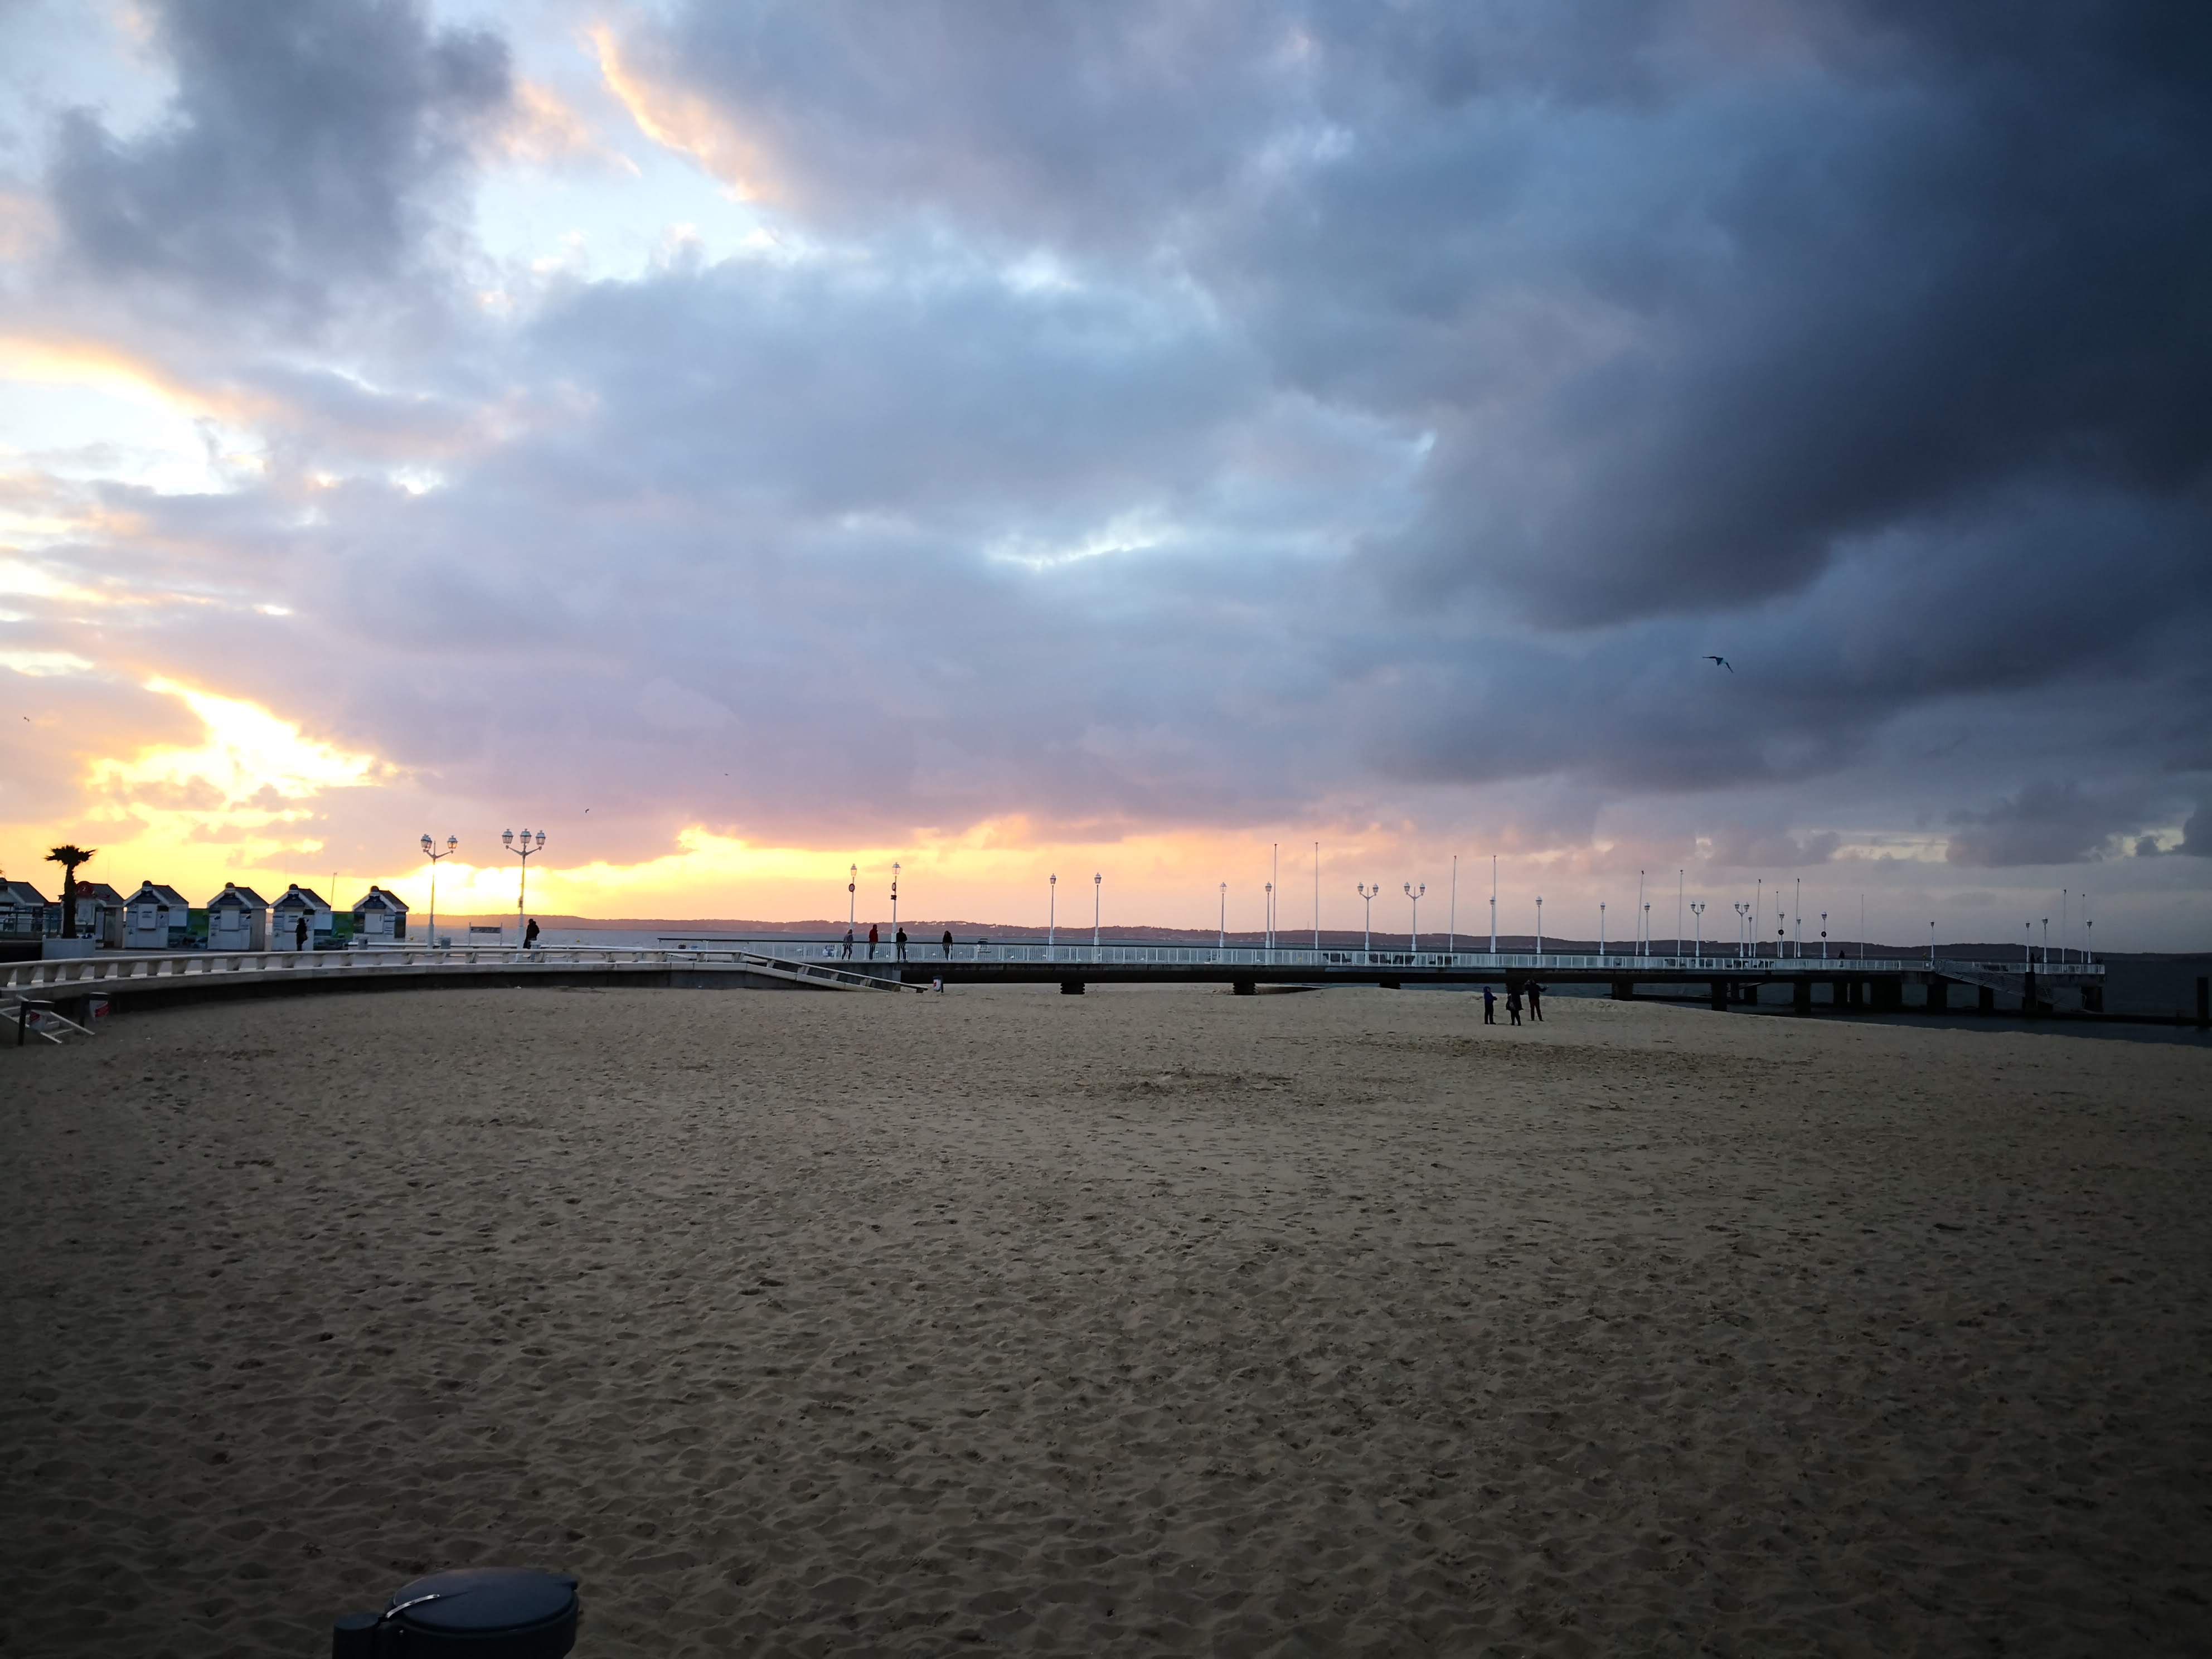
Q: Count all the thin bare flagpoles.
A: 12